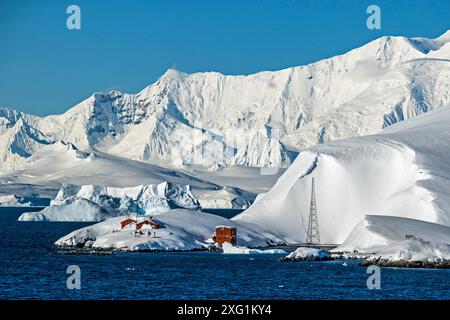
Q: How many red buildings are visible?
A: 3